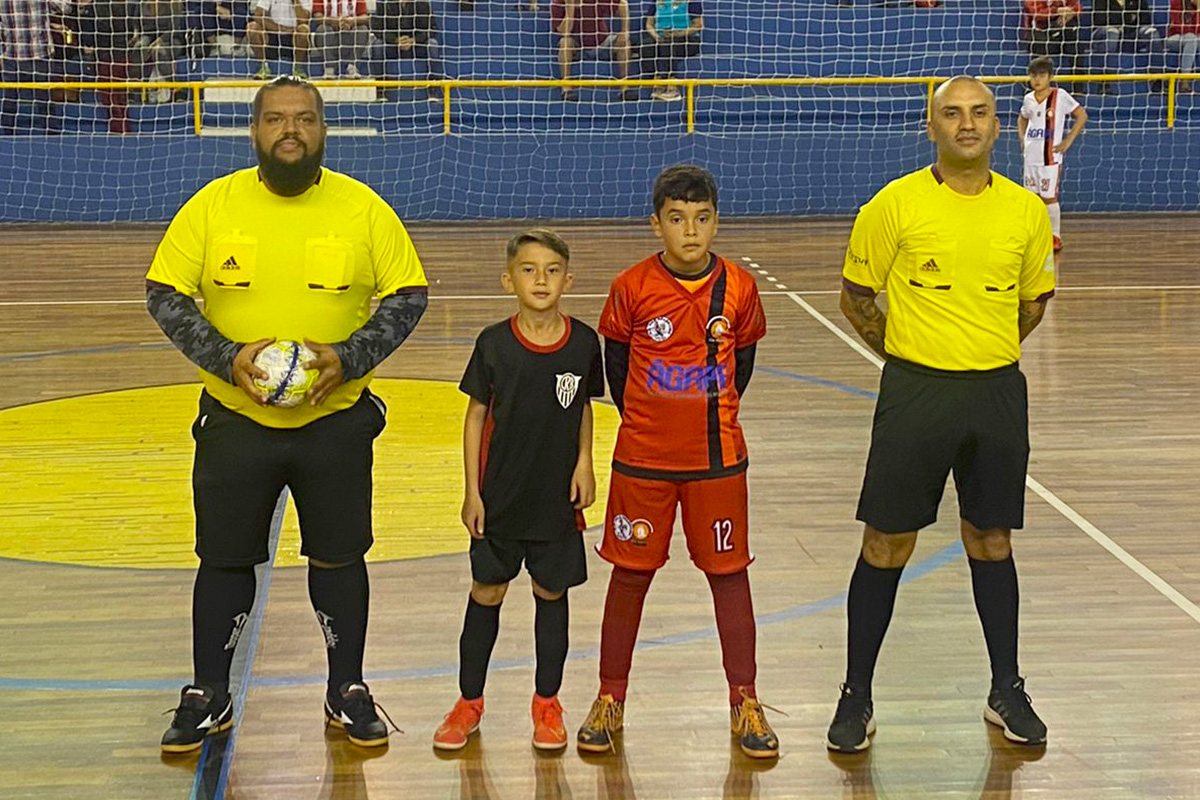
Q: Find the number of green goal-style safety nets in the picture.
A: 0